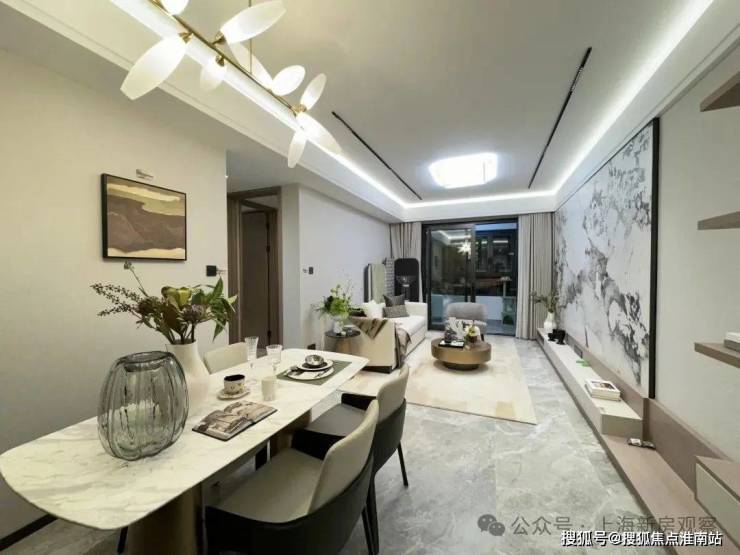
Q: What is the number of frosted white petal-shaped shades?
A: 9